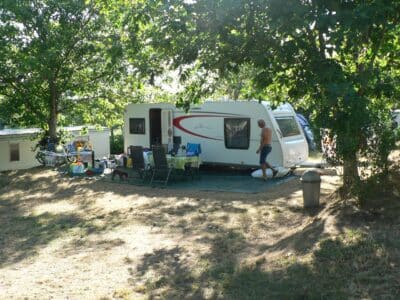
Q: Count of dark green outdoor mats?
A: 1